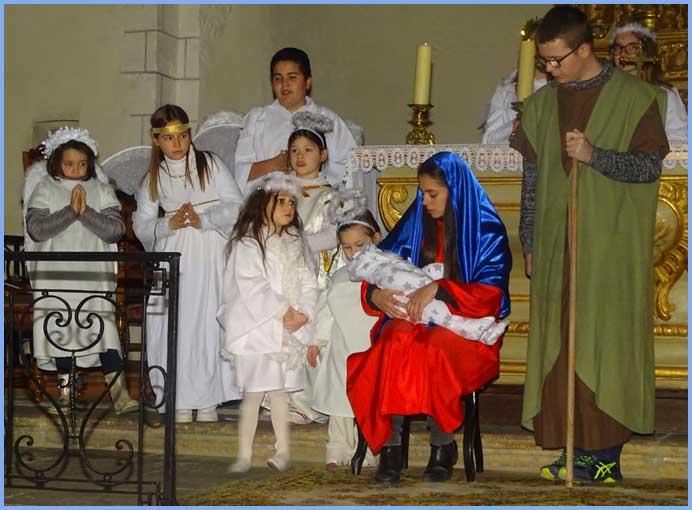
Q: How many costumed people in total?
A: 10